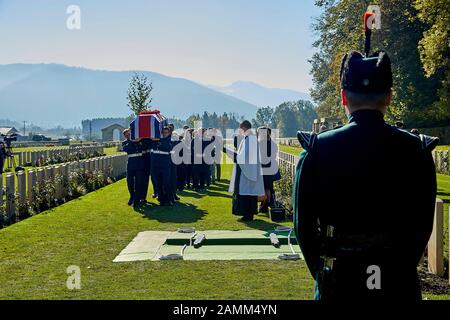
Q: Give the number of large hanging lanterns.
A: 0